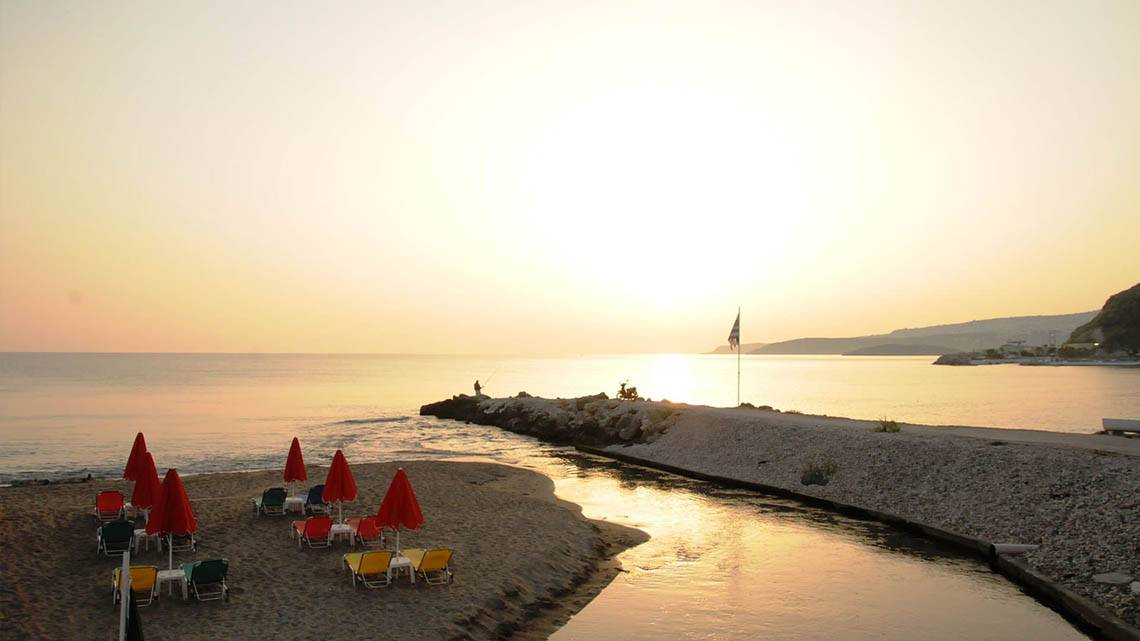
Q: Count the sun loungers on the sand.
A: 11